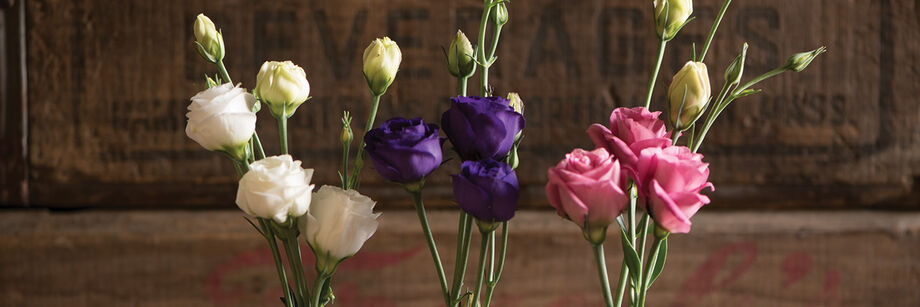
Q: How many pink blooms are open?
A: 3